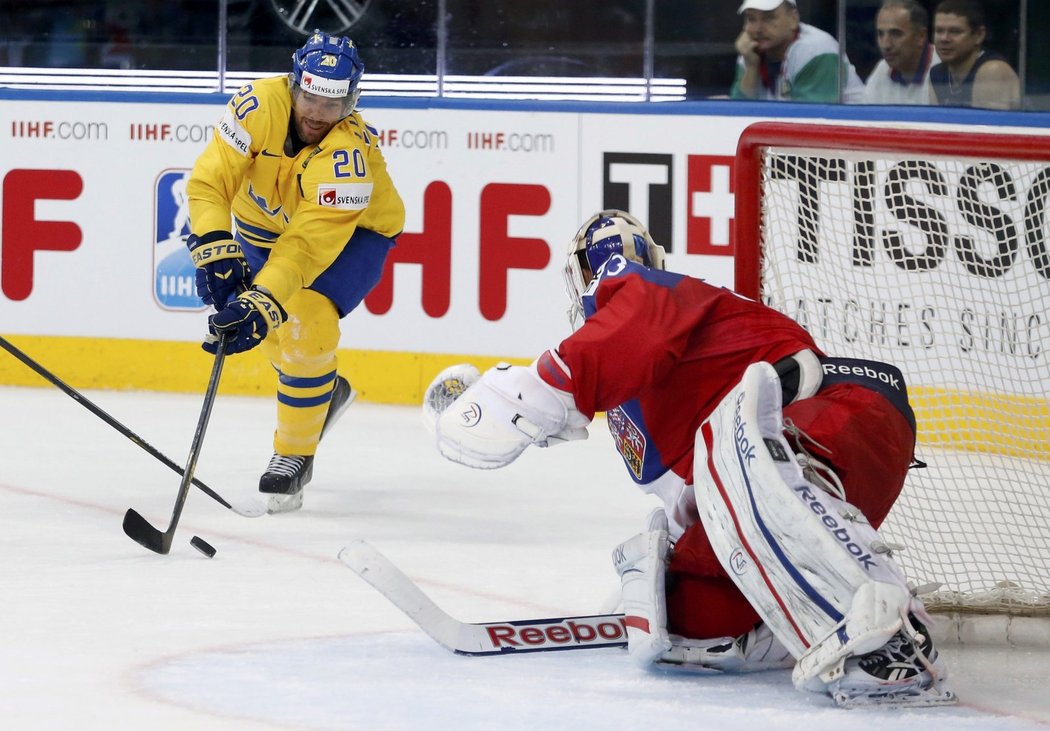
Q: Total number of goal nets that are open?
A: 1